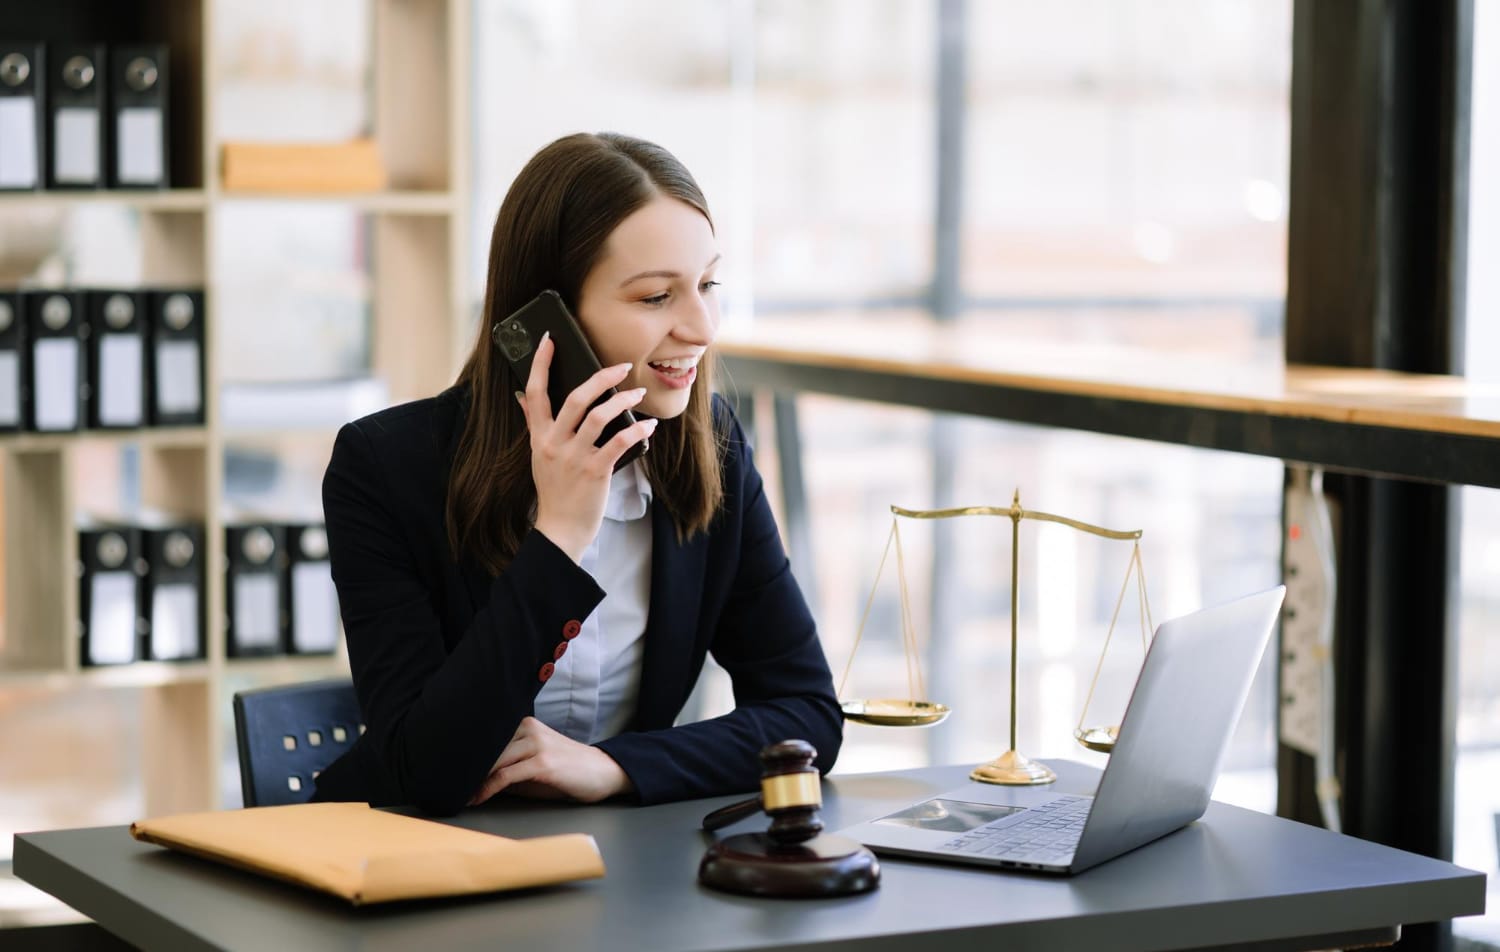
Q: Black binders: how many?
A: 11